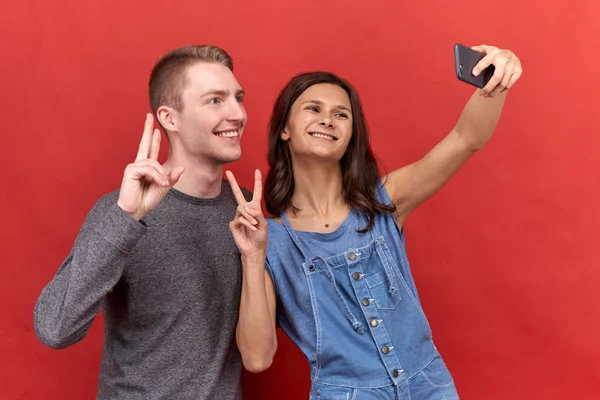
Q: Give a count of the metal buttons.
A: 6